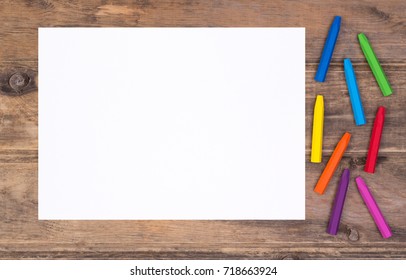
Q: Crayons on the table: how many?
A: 8